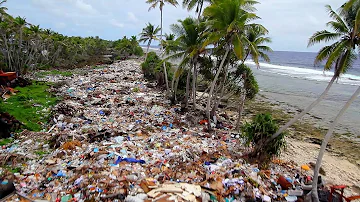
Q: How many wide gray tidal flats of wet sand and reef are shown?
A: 1